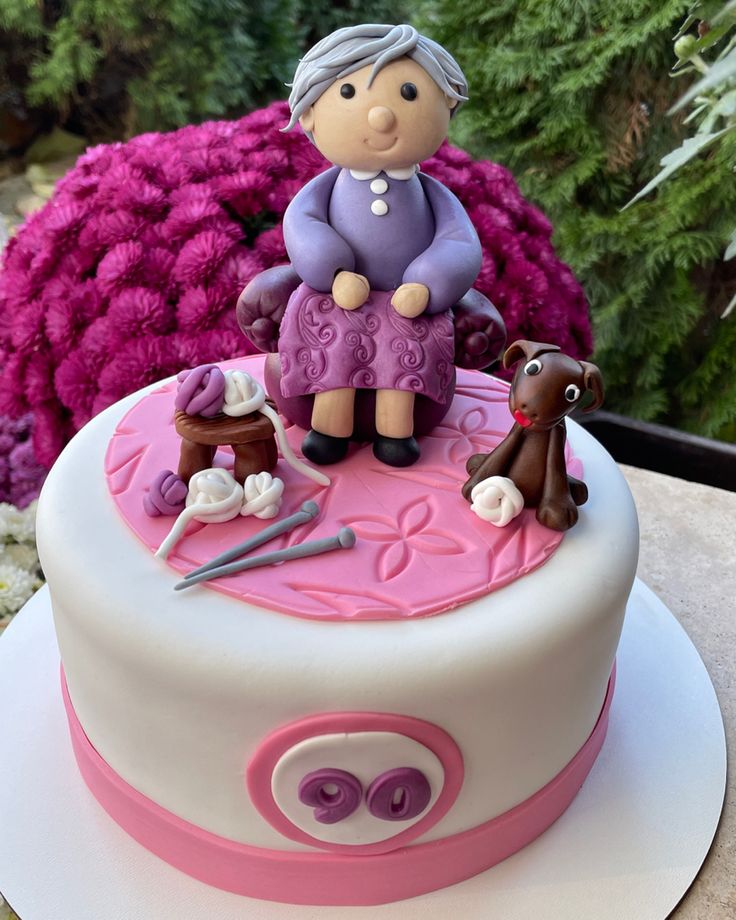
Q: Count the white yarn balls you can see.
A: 4